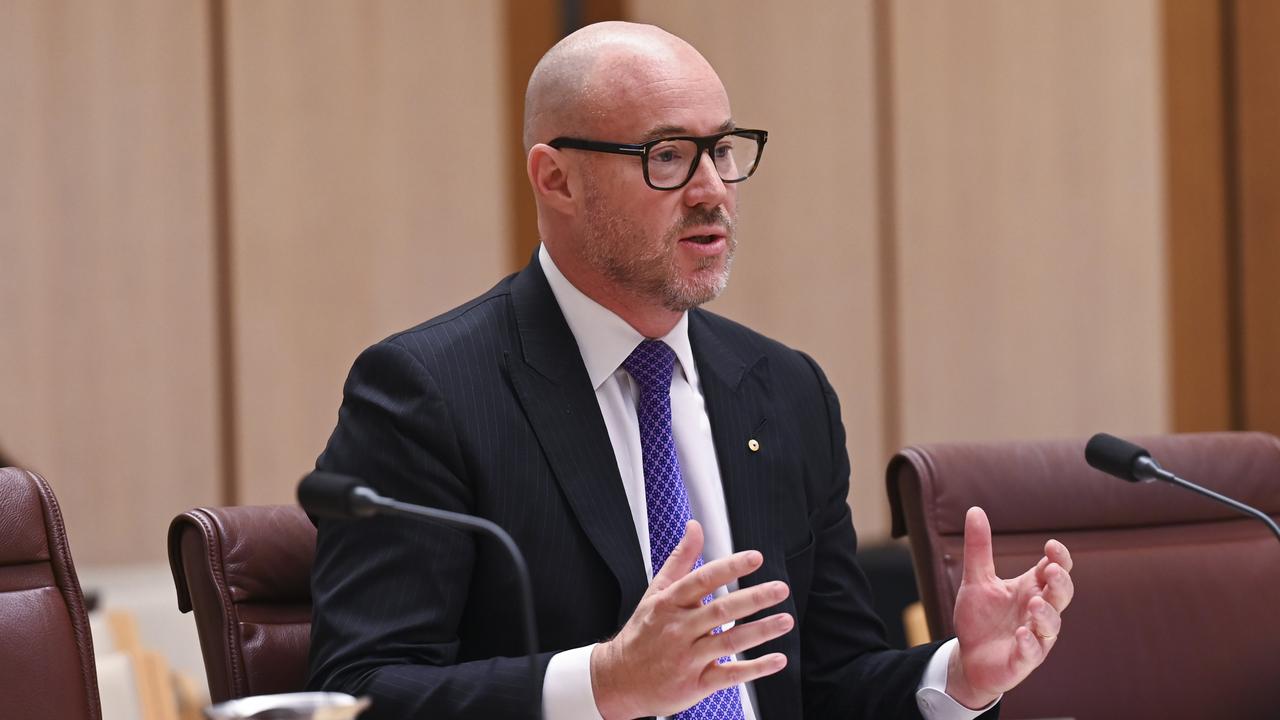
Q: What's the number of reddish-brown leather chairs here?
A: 3